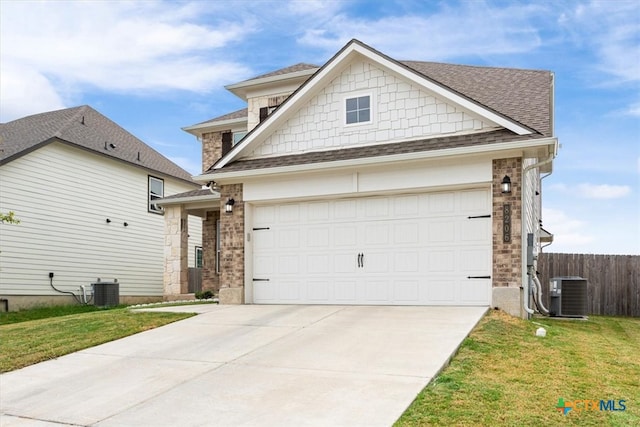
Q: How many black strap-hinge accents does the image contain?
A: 4